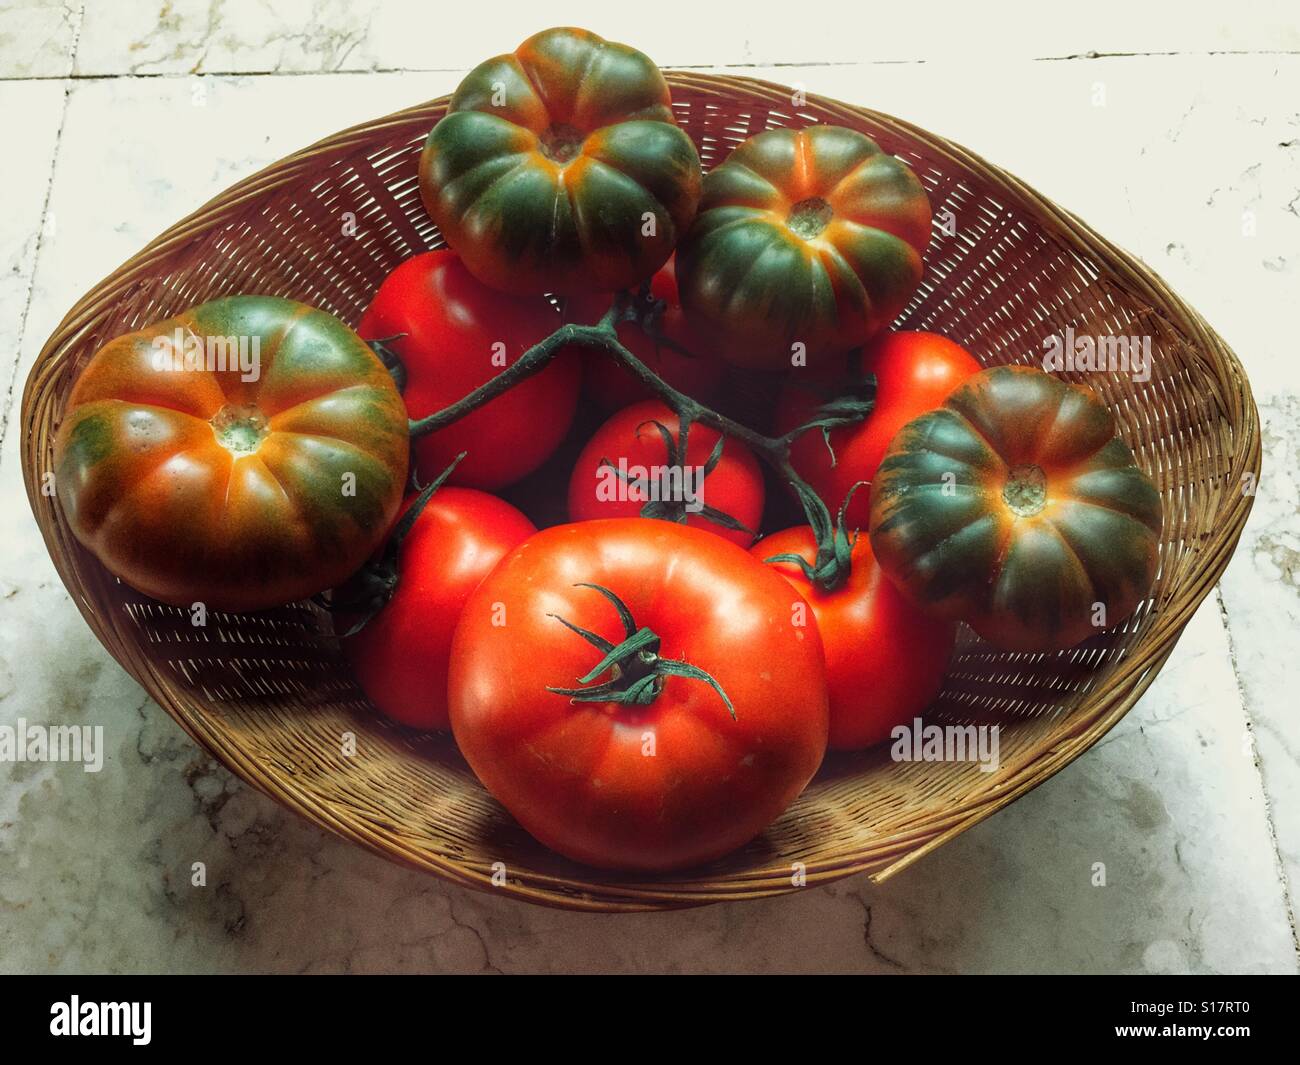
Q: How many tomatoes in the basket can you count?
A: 11